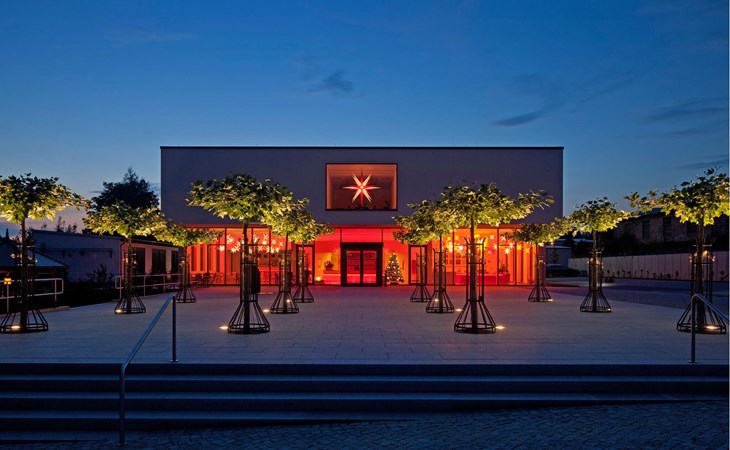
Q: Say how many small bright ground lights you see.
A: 11